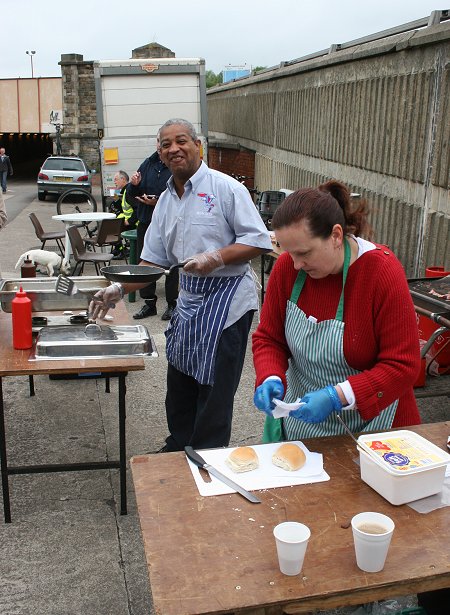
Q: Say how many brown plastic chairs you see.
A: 3